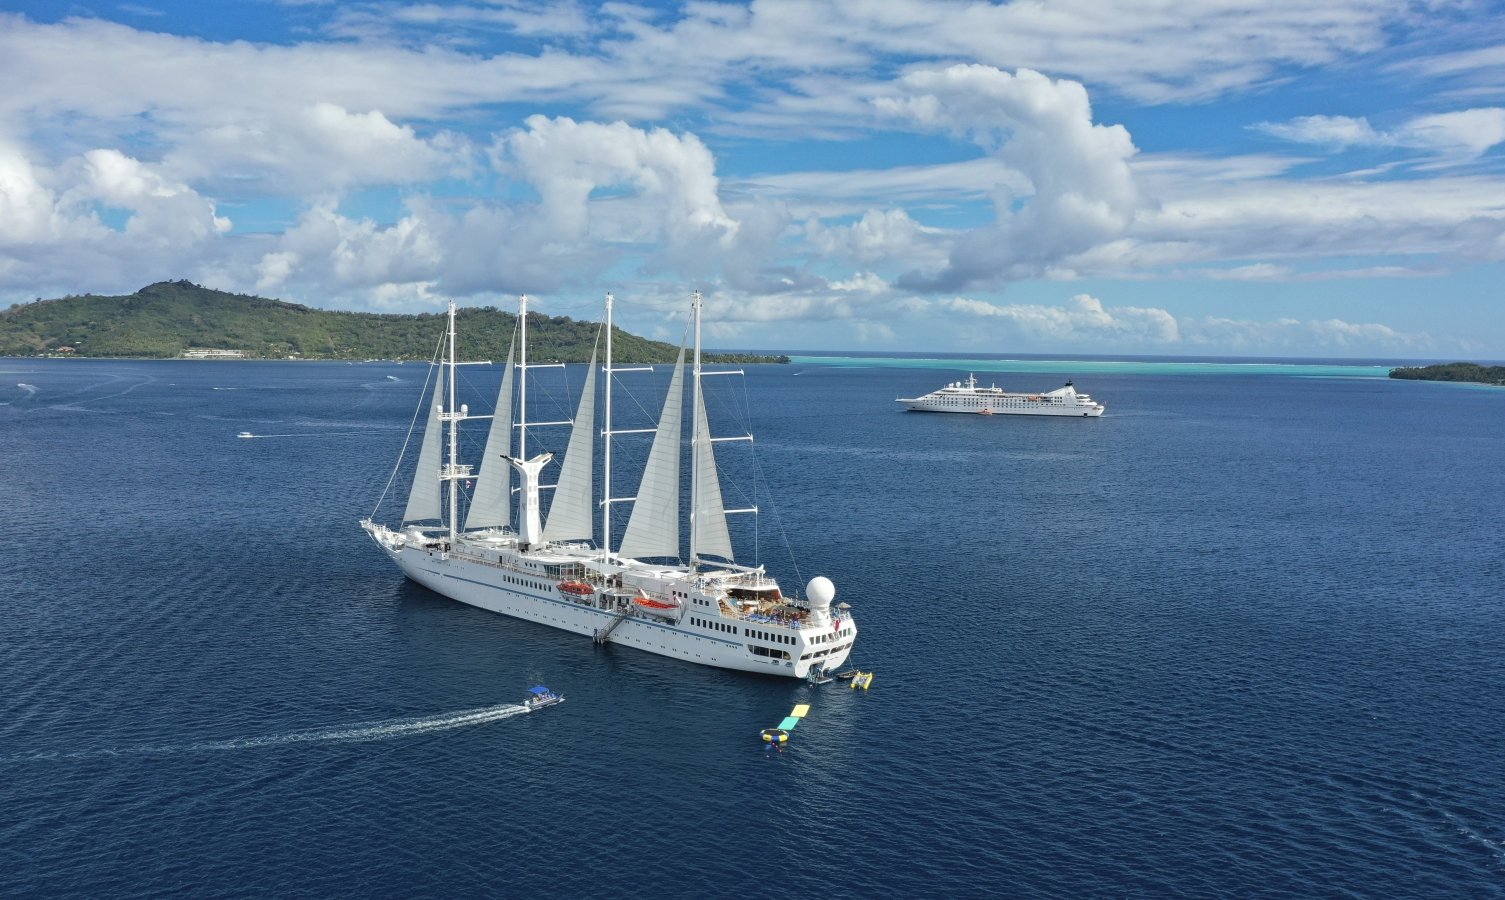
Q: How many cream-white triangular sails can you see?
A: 5